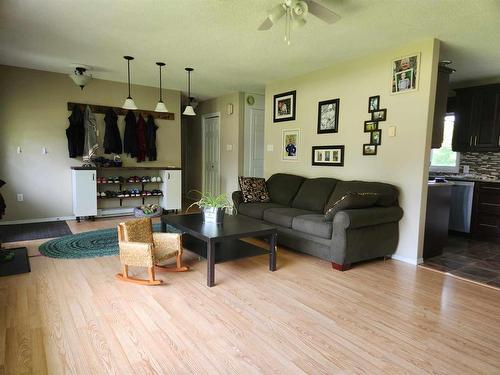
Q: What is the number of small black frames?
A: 5